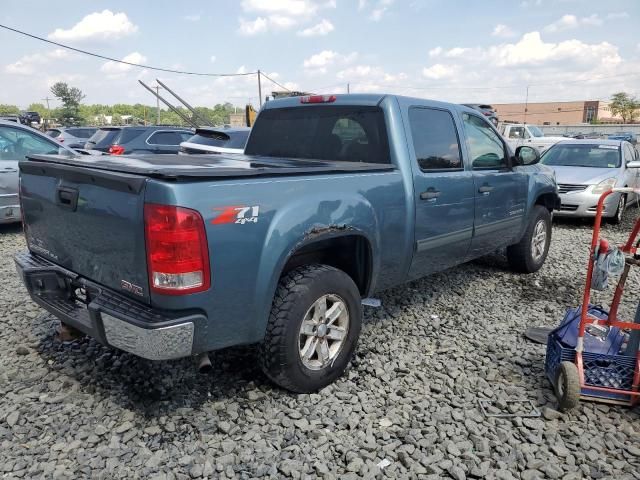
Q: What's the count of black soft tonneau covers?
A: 1